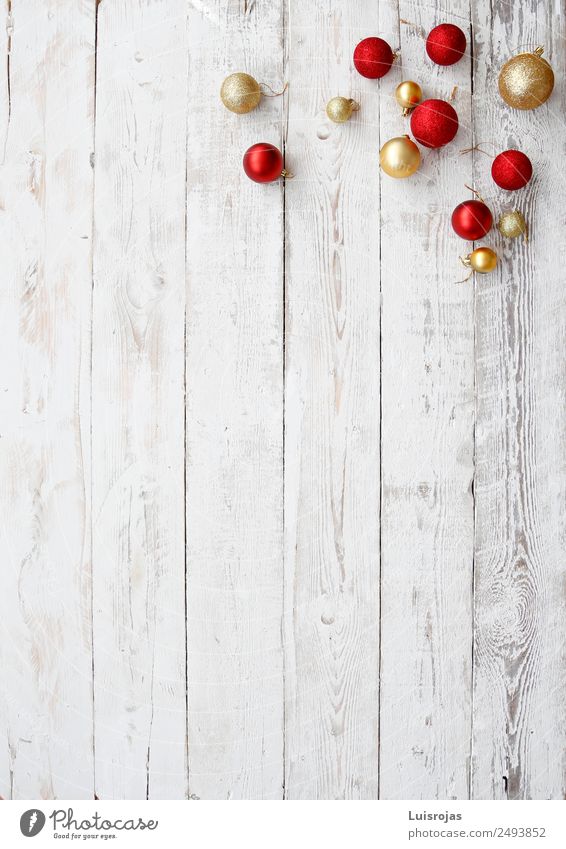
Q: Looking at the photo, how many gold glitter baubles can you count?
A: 4